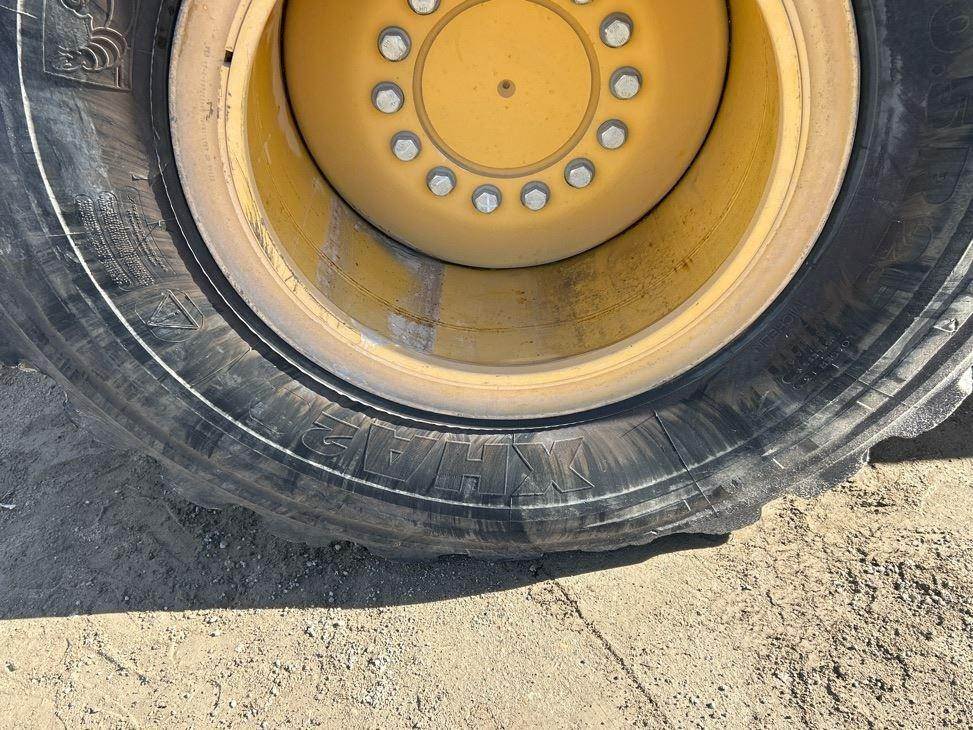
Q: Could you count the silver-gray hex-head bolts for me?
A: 12